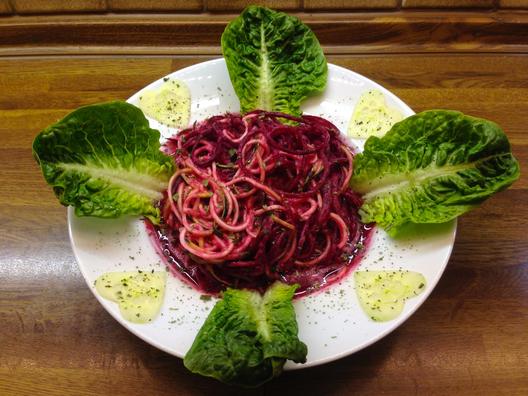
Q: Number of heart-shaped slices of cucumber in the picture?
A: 4